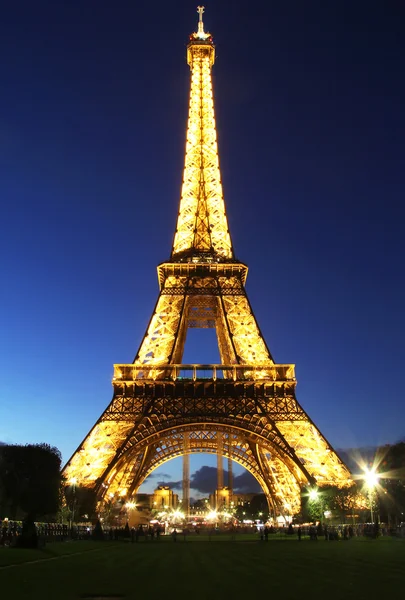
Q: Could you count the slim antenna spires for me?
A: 1